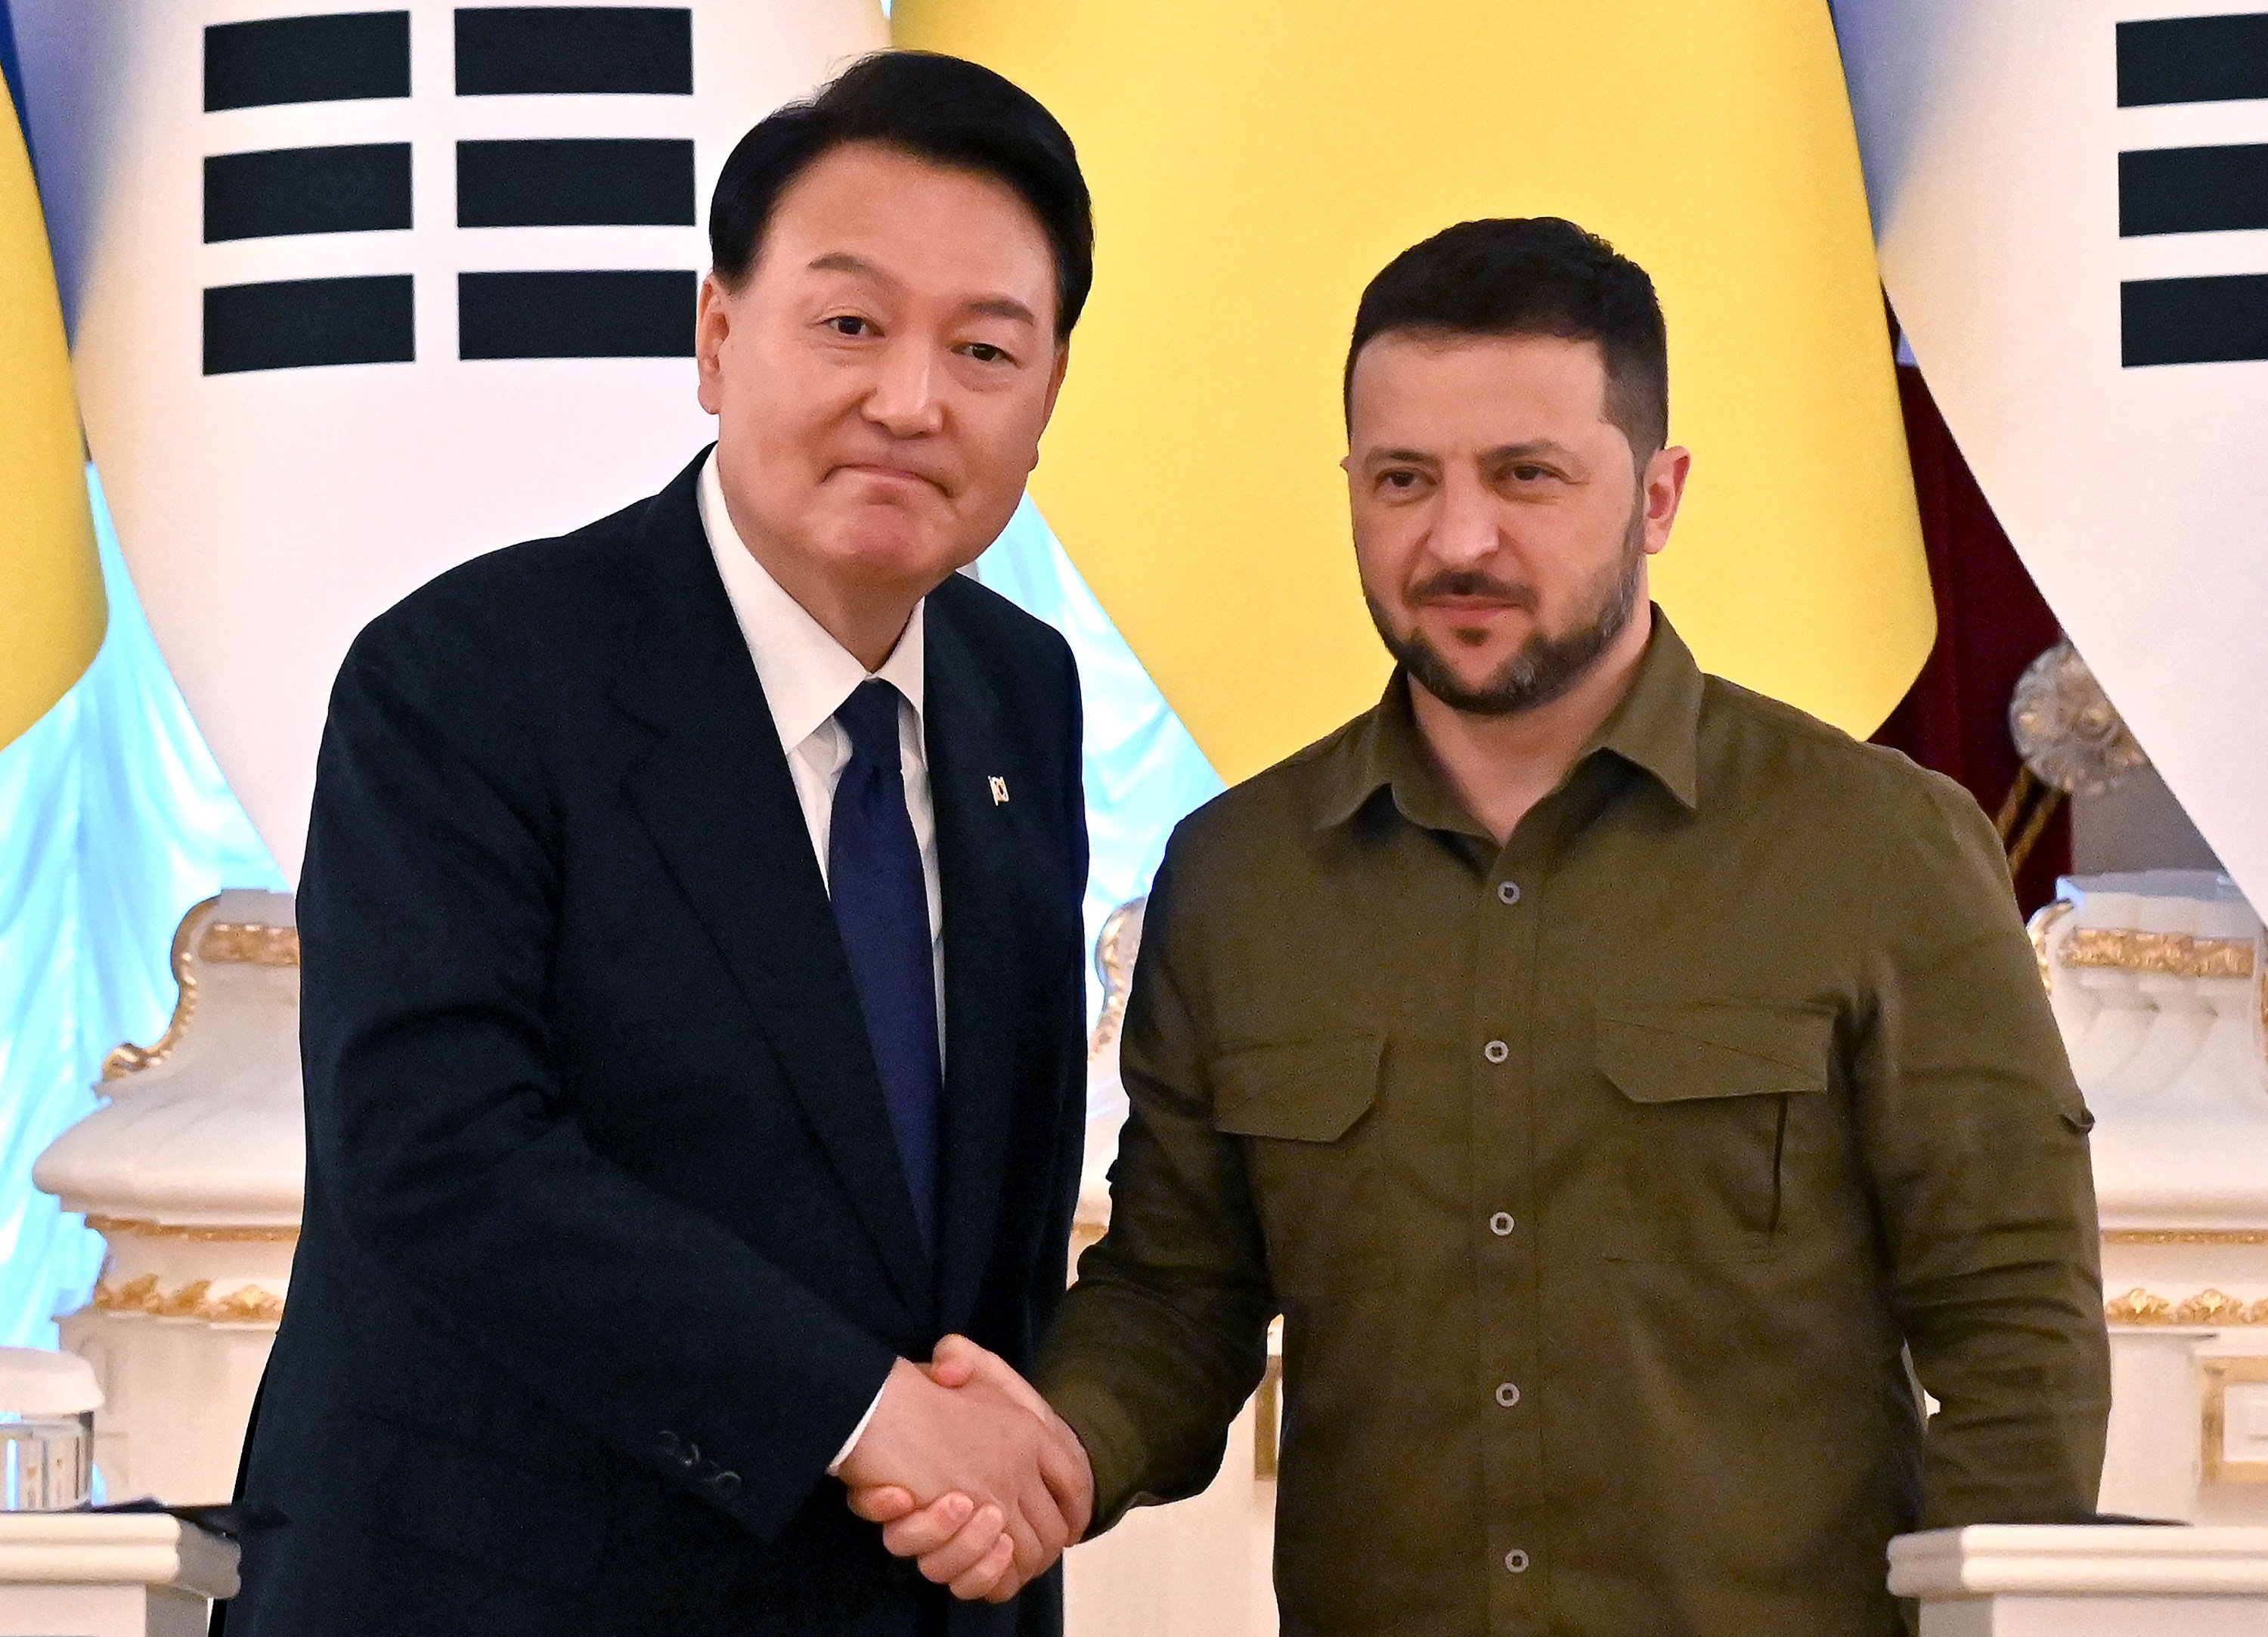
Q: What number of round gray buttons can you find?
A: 5